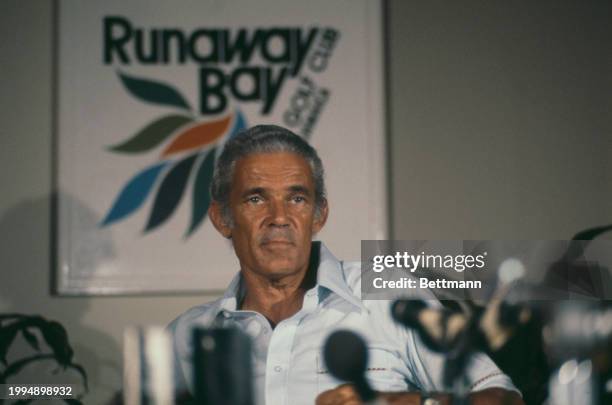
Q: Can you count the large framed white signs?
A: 1